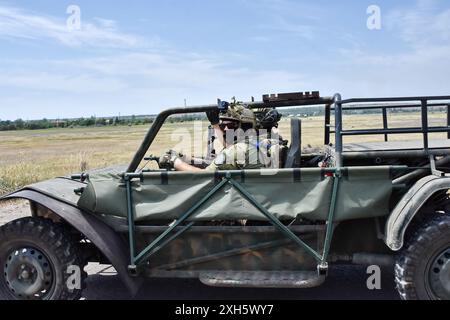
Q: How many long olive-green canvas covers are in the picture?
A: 1